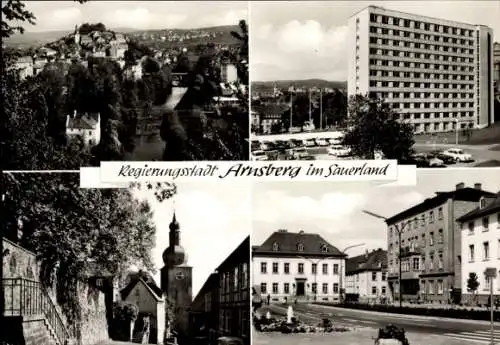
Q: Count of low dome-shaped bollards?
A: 0